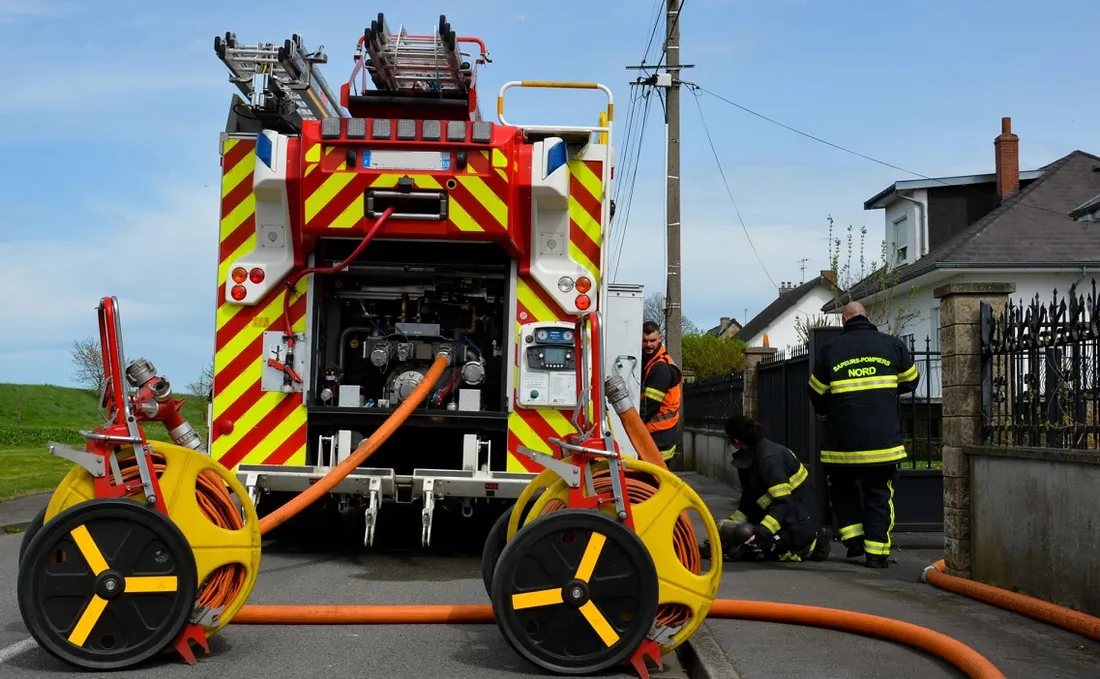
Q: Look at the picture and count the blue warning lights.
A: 2